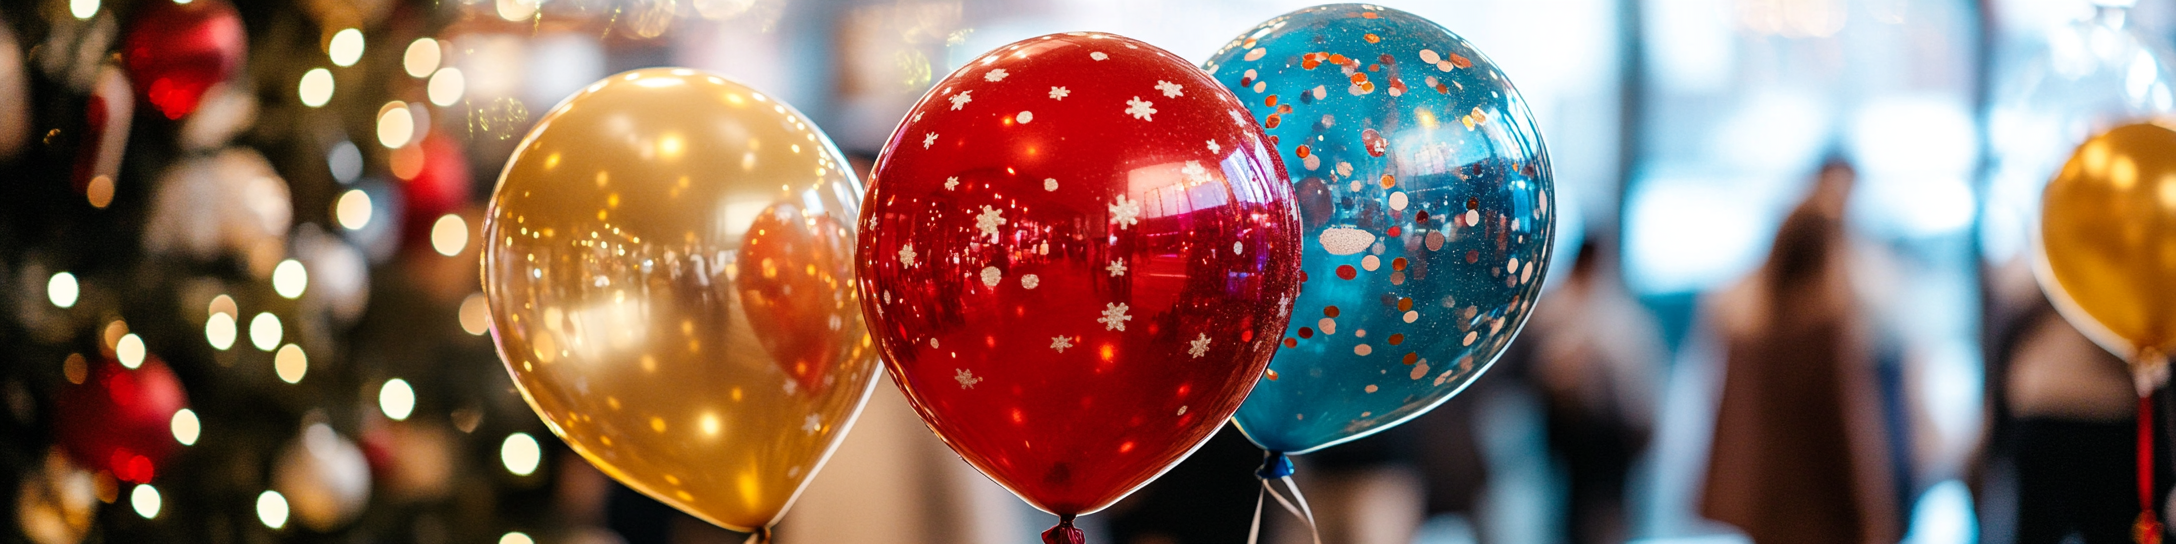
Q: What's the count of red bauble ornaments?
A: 3